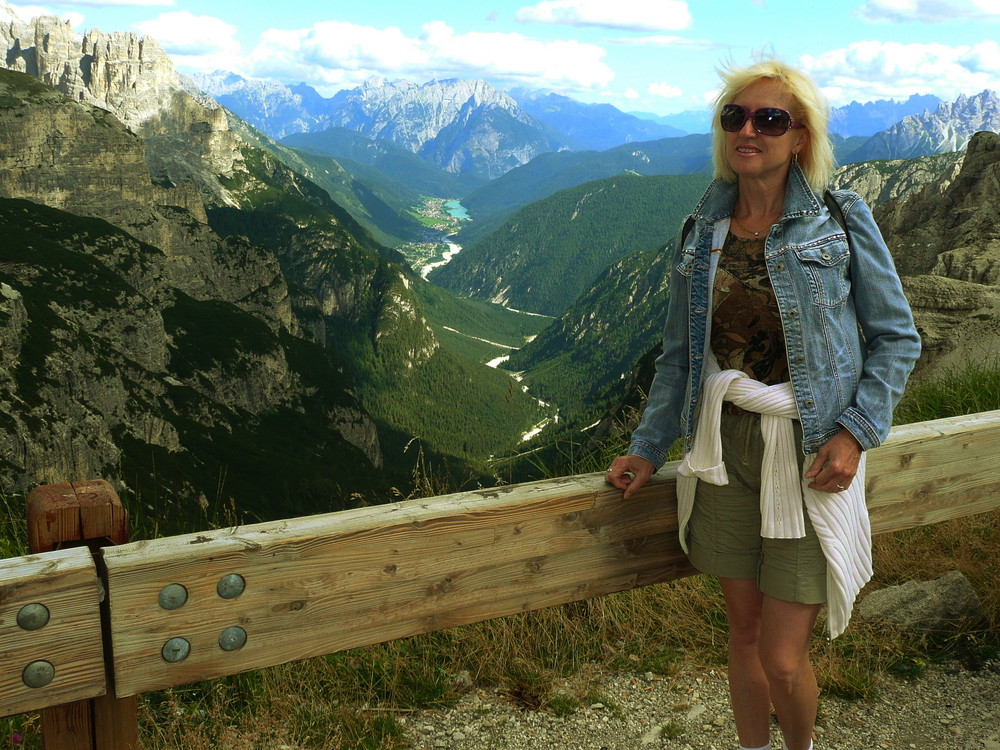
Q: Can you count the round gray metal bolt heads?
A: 6